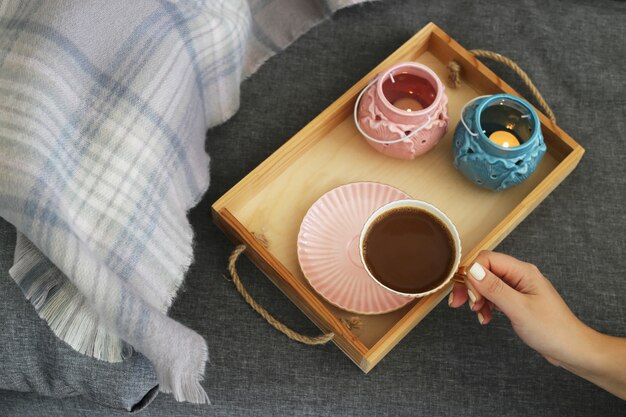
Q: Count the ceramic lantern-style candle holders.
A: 2